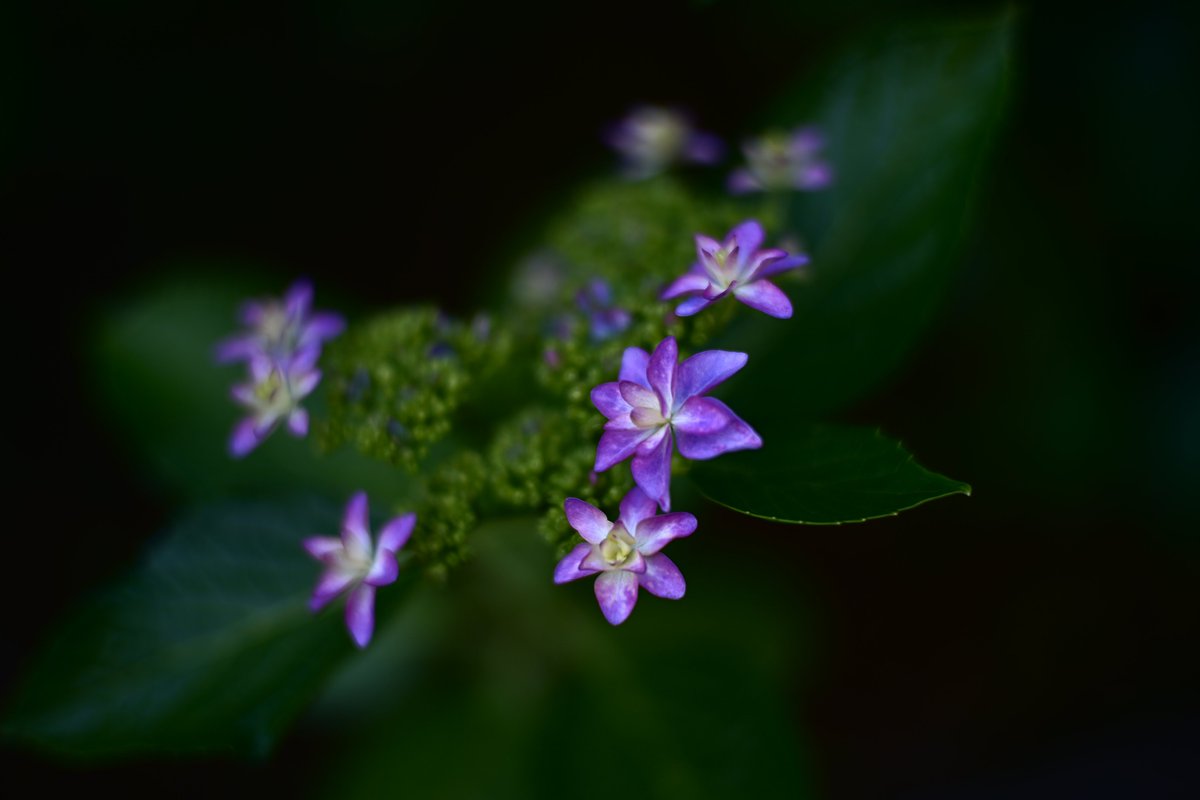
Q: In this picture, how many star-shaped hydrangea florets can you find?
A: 8